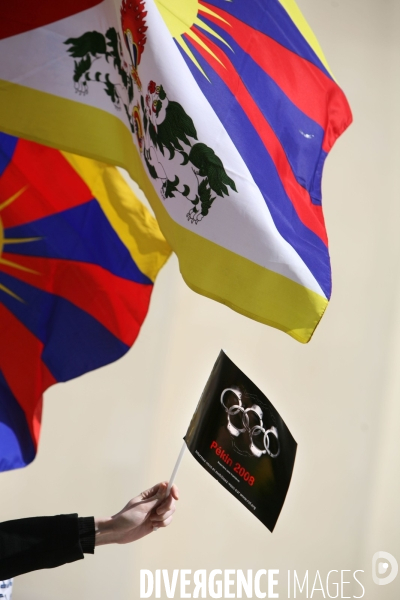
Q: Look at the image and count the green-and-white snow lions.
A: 2